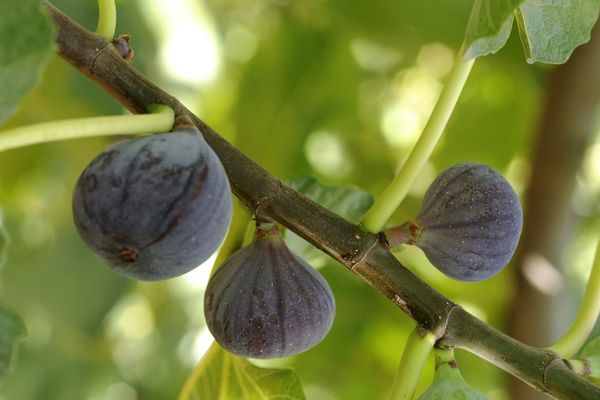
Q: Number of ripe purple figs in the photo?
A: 3